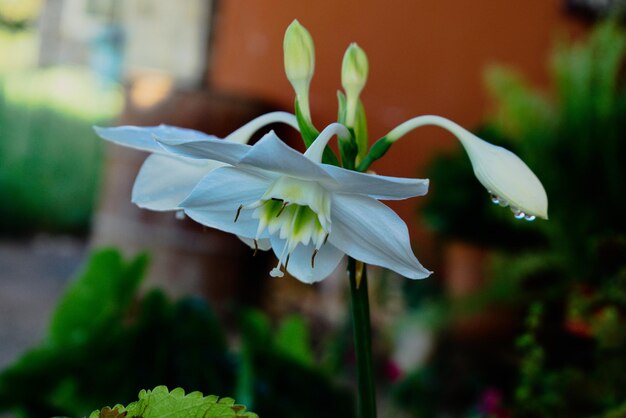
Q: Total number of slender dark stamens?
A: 6